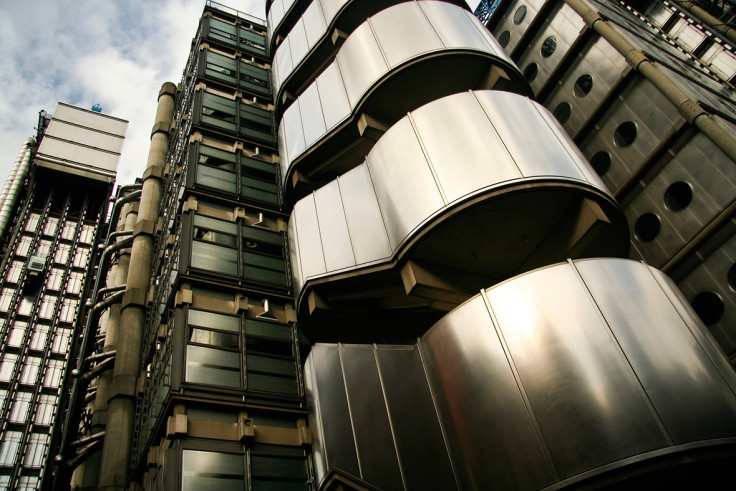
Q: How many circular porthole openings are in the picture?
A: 12